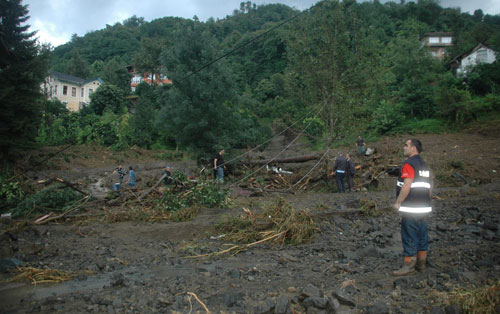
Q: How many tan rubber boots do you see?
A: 2